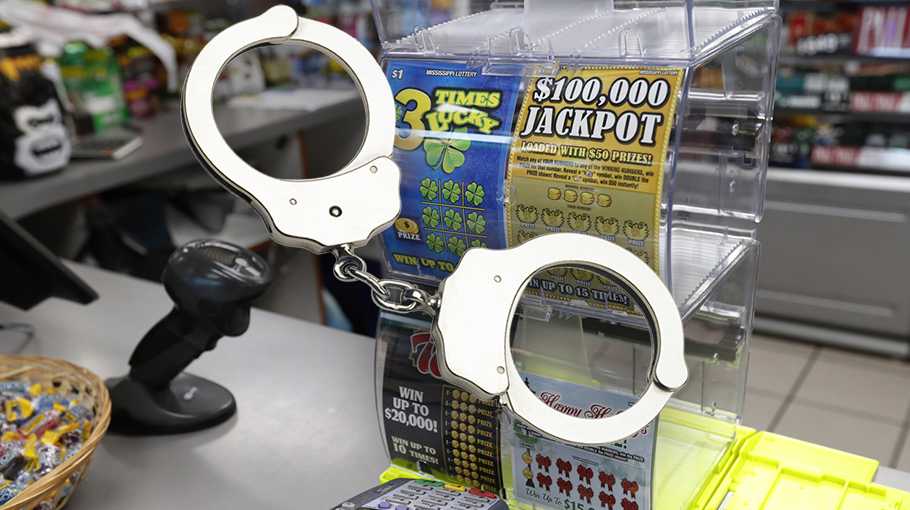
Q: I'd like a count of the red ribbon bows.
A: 10